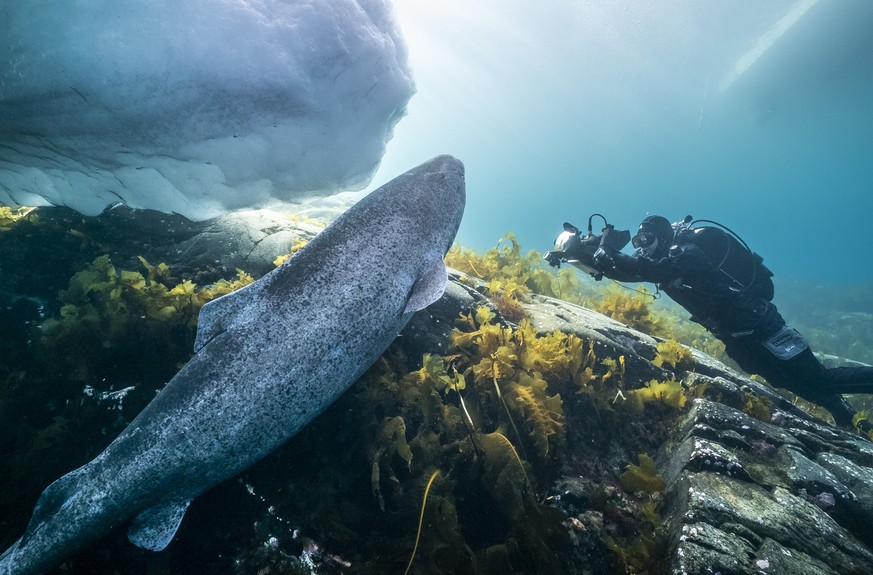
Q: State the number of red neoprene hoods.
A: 0